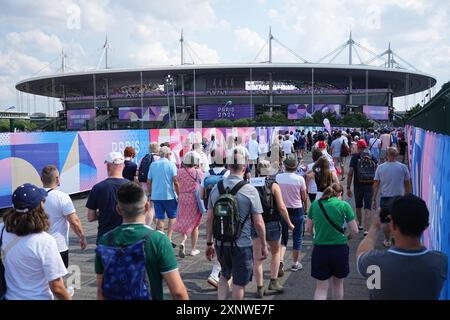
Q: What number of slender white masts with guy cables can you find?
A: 6